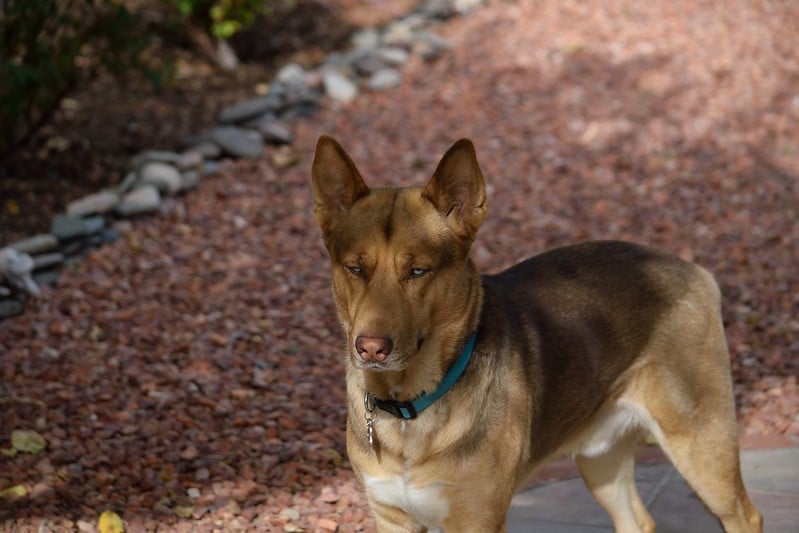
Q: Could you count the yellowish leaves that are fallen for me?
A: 3